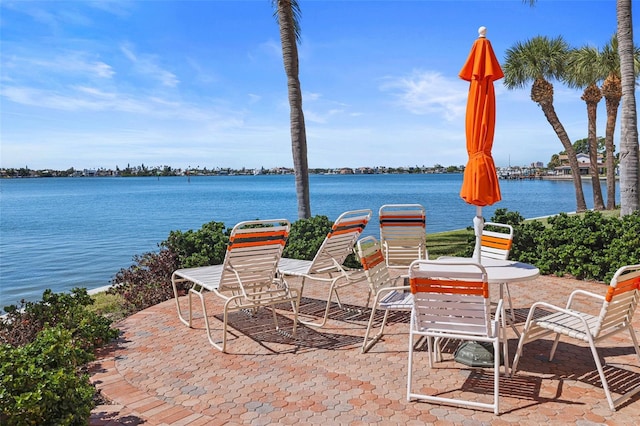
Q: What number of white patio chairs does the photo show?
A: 7